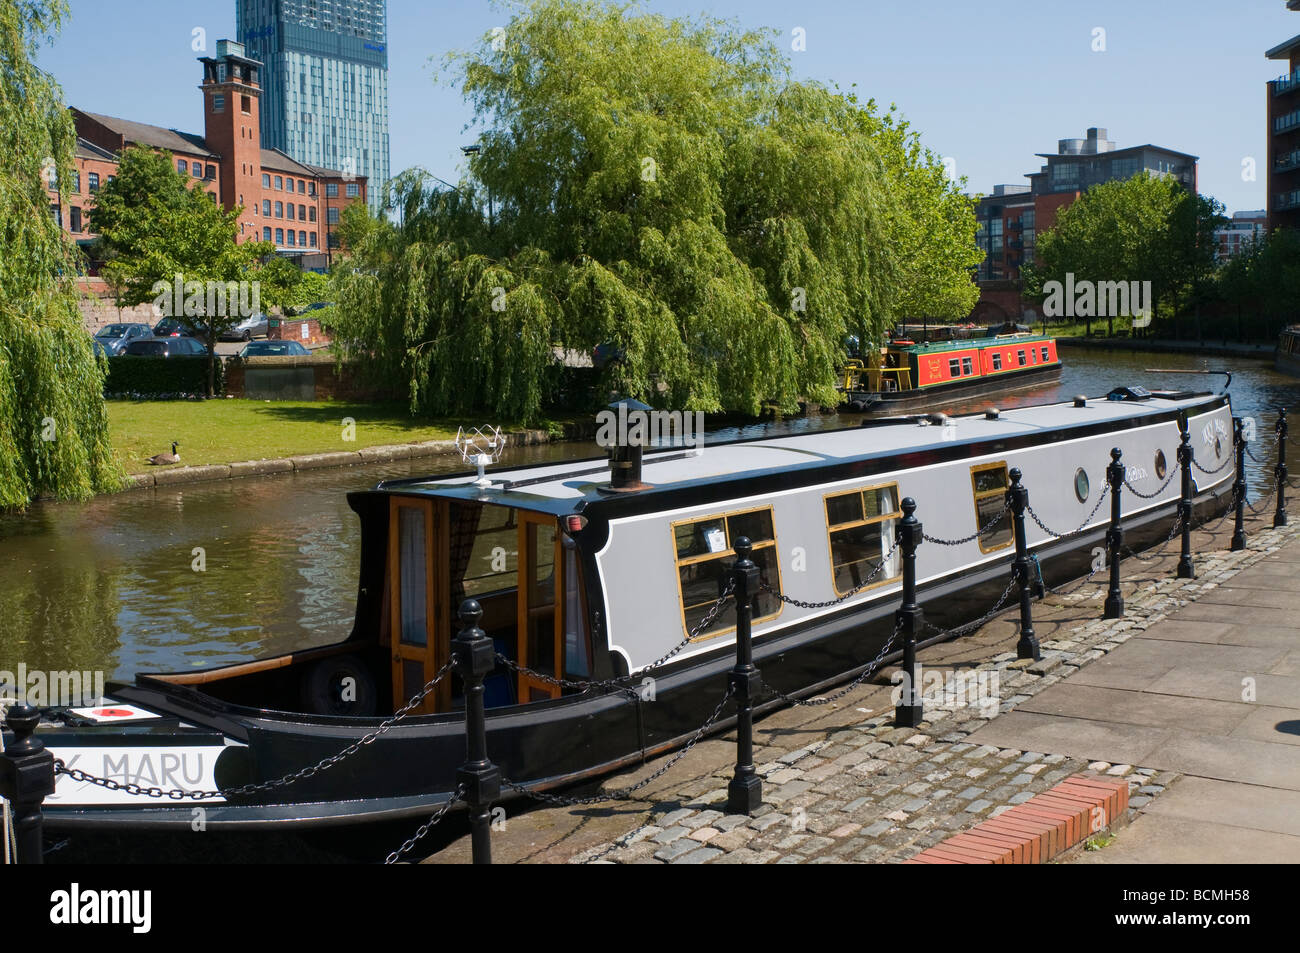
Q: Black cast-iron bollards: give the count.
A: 9